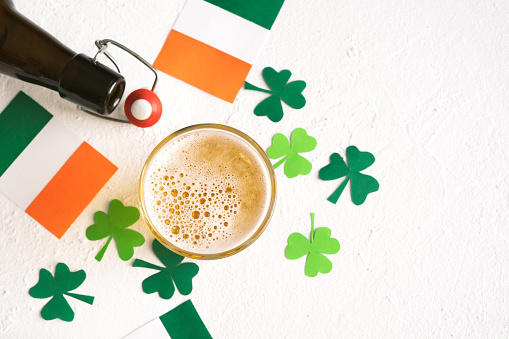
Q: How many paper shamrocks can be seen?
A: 7